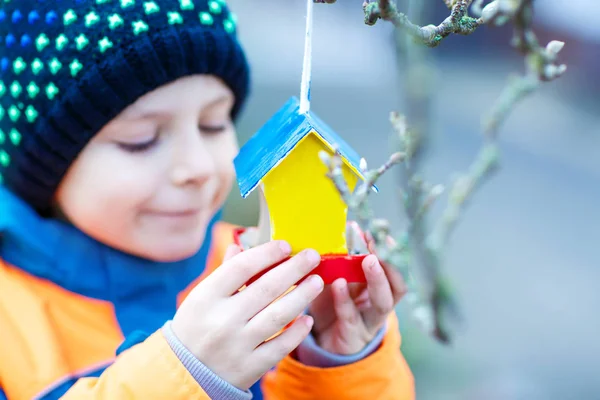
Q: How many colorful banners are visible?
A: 0